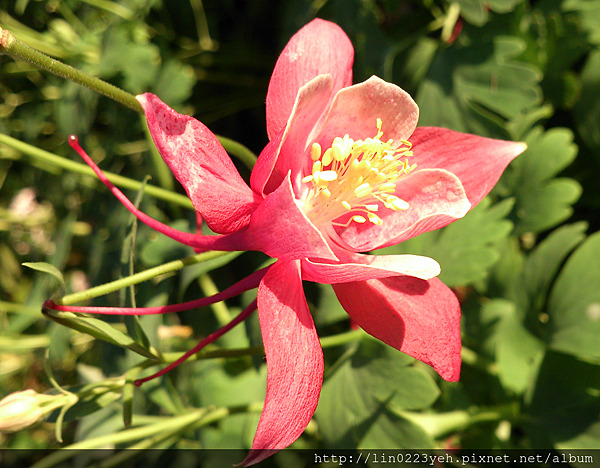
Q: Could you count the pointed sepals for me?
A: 5